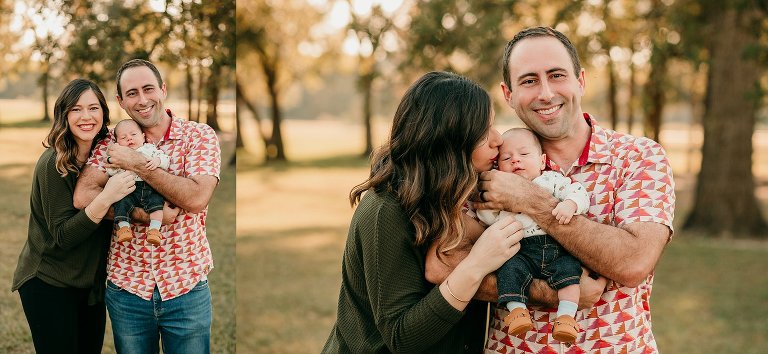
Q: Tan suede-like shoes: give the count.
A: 4